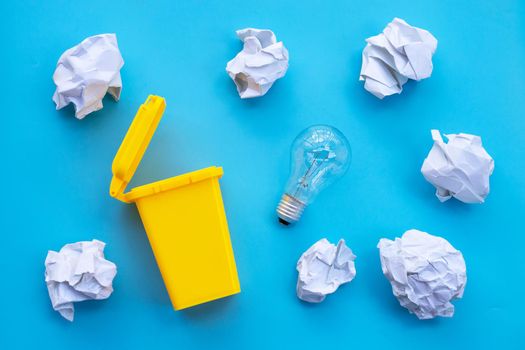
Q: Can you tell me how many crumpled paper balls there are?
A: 7